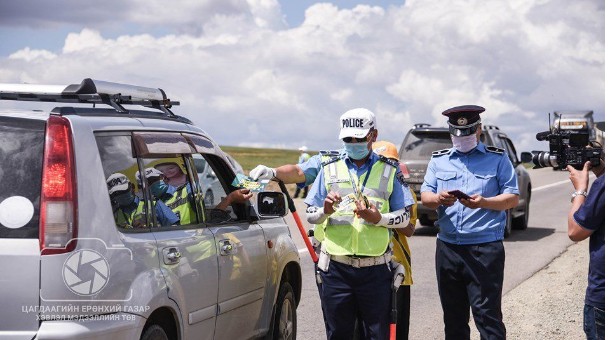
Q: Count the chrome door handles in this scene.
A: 2